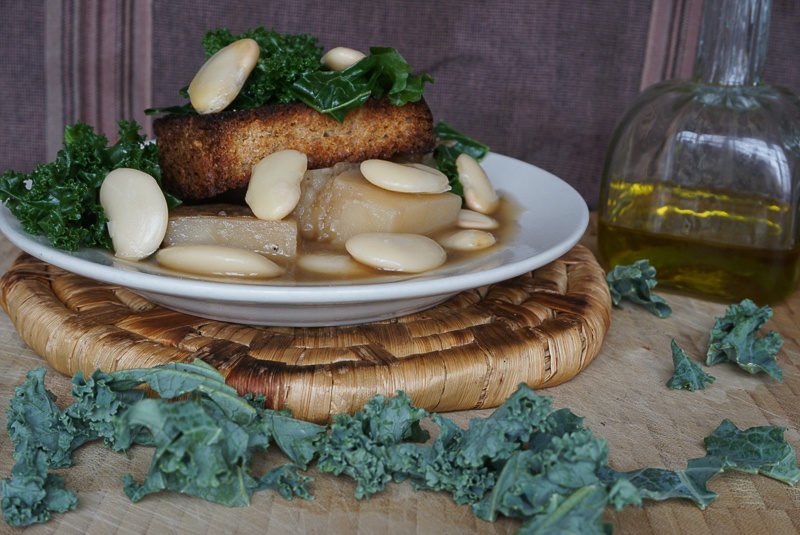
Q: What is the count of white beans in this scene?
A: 11